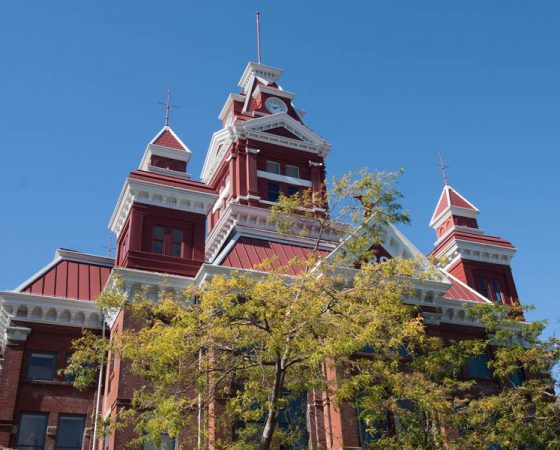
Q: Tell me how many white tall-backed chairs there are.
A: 0